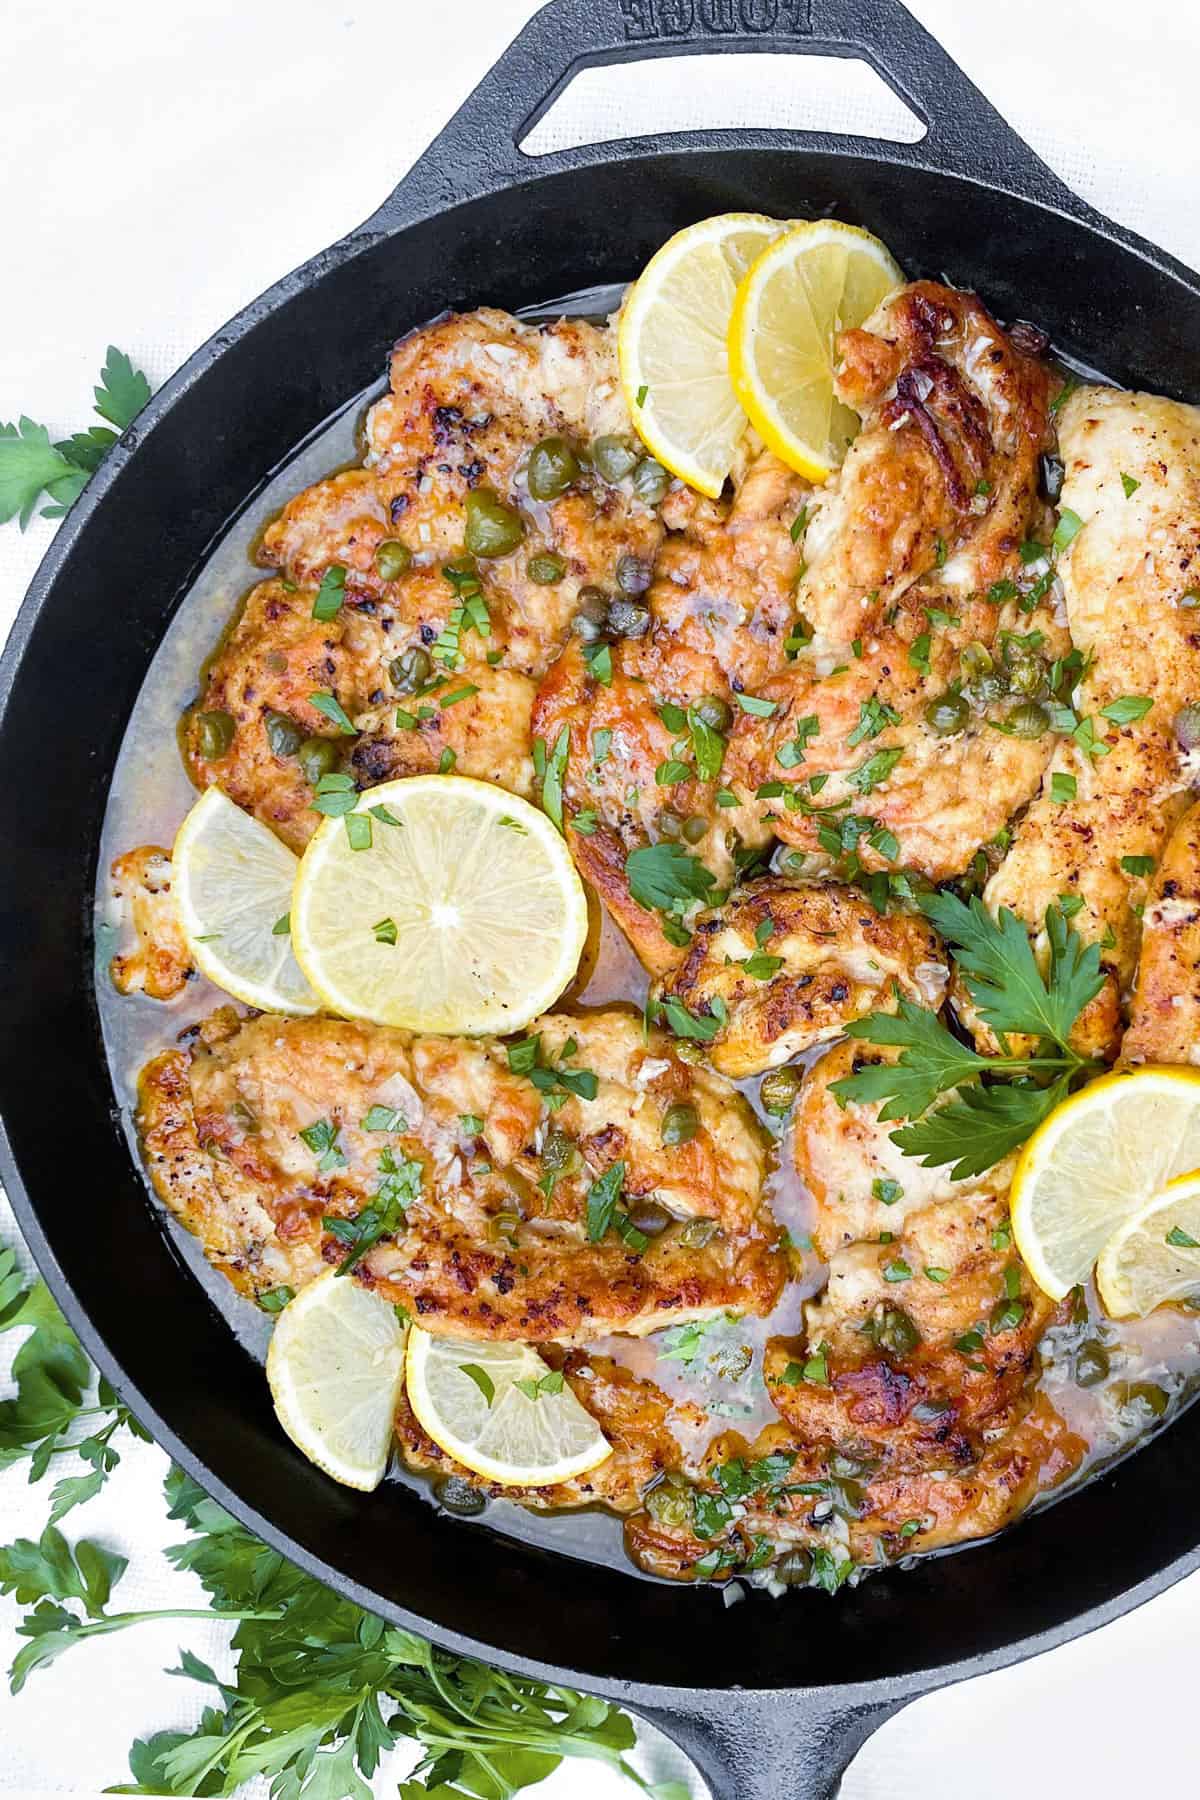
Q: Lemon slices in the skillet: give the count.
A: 8